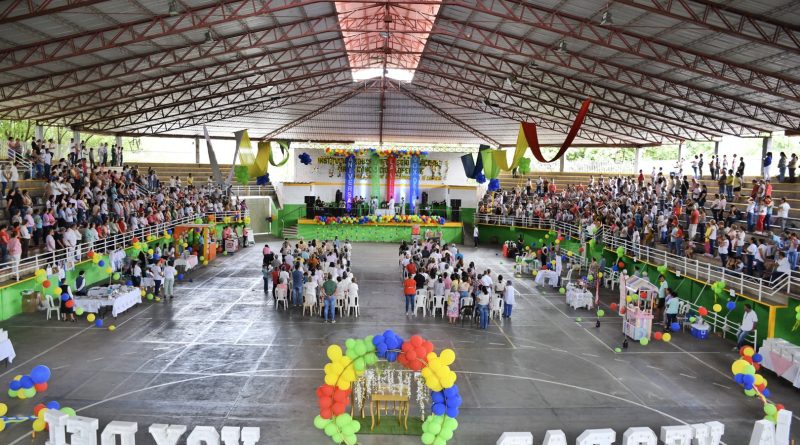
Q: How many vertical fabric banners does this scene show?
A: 4